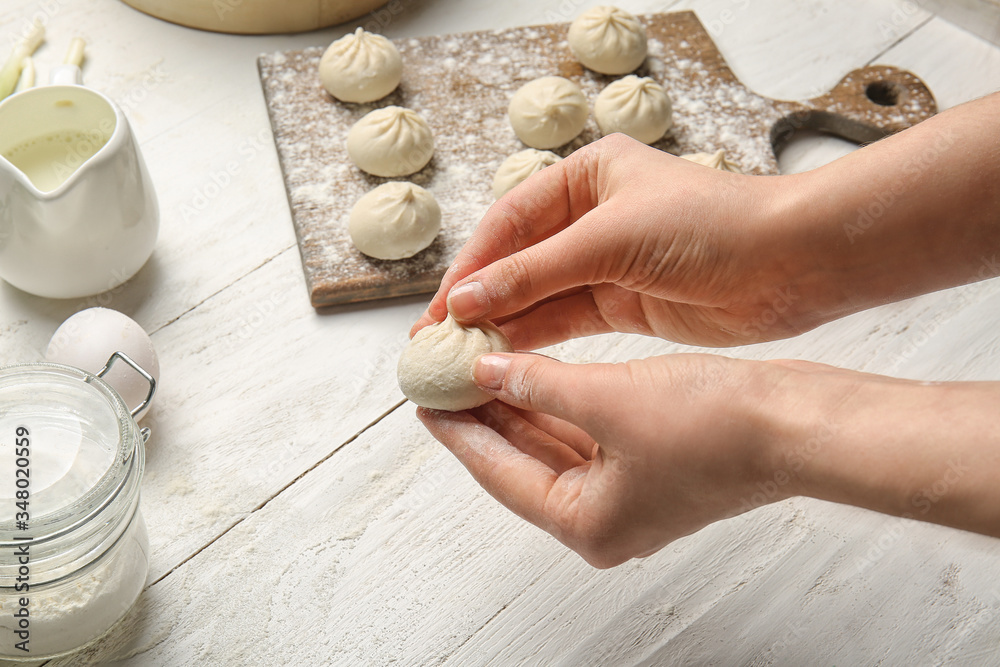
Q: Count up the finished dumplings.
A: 8